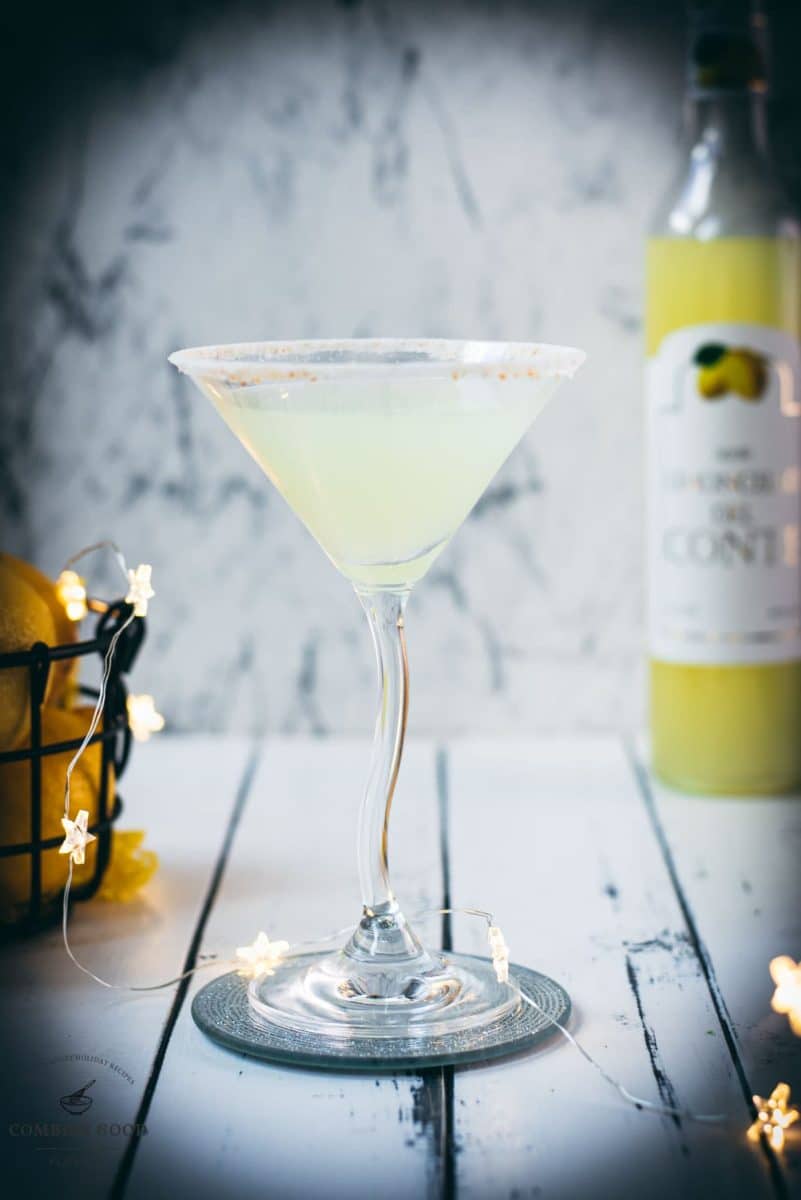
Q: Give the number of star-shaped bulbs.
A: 8